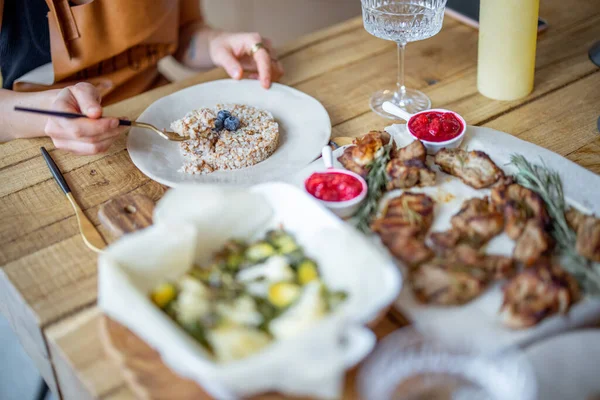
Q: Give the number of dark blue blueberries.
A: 3